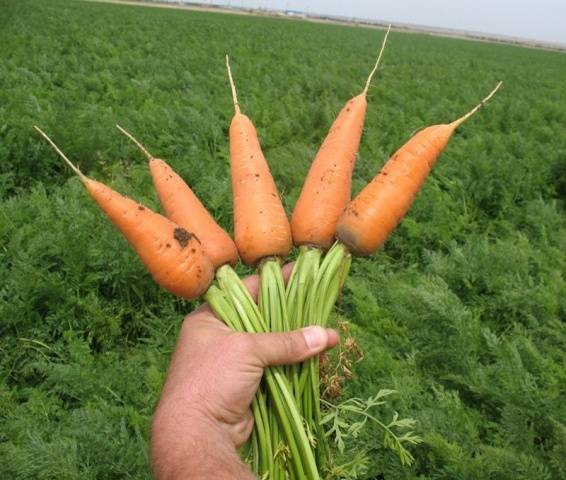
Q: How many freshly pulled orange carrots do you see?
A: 5